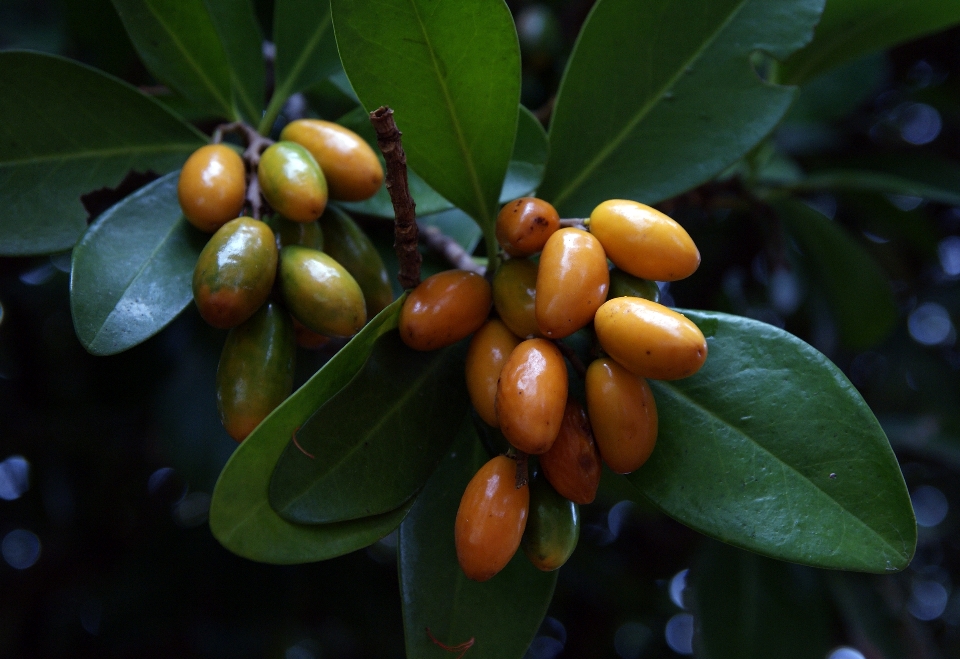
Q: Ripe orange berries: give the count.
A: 12